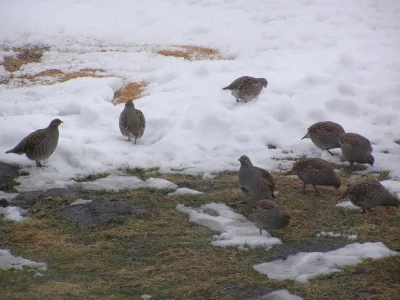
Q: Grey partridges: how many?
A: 9